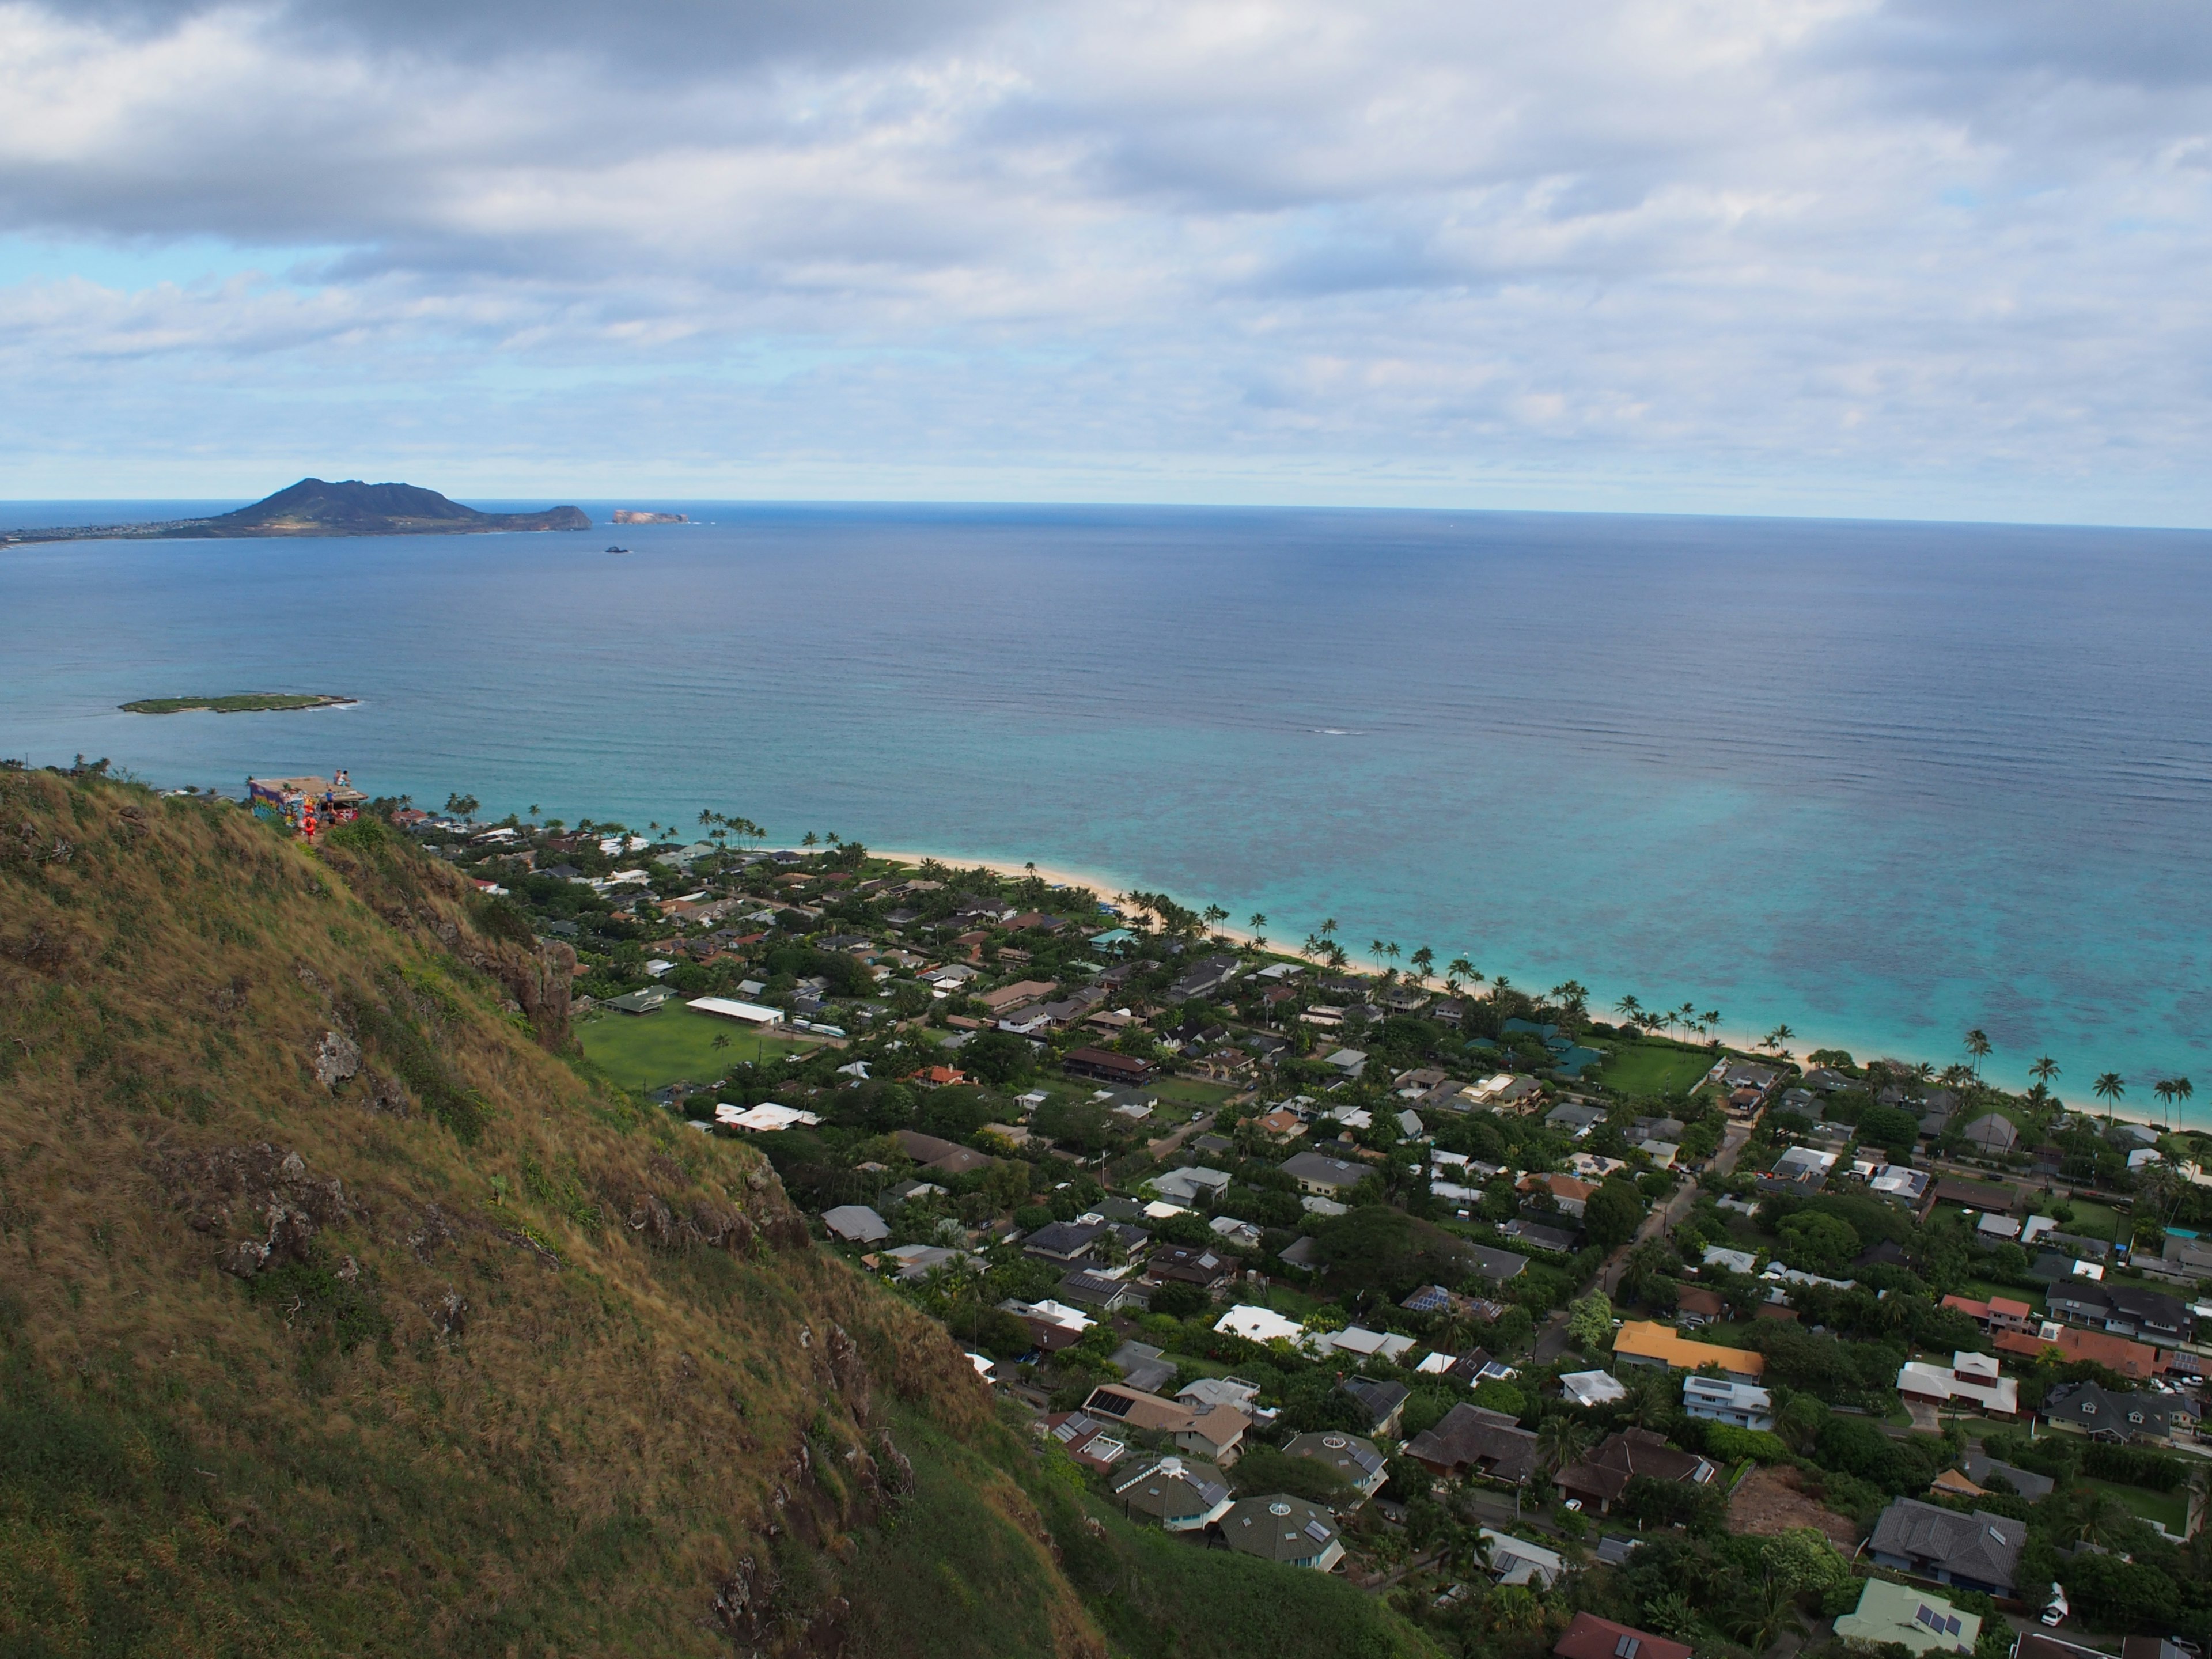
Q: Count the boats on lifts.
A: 0